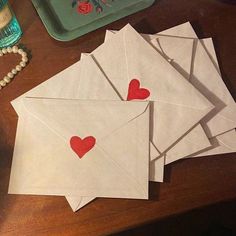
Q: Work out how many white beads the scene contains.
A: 14